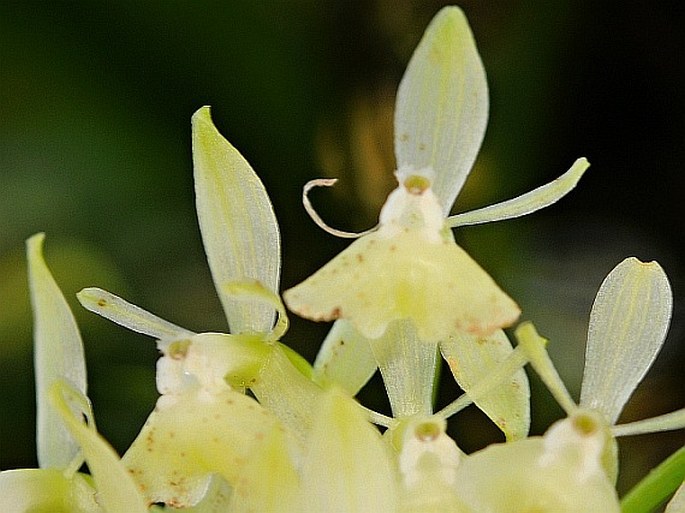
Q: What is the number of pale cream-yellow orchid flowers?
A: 5